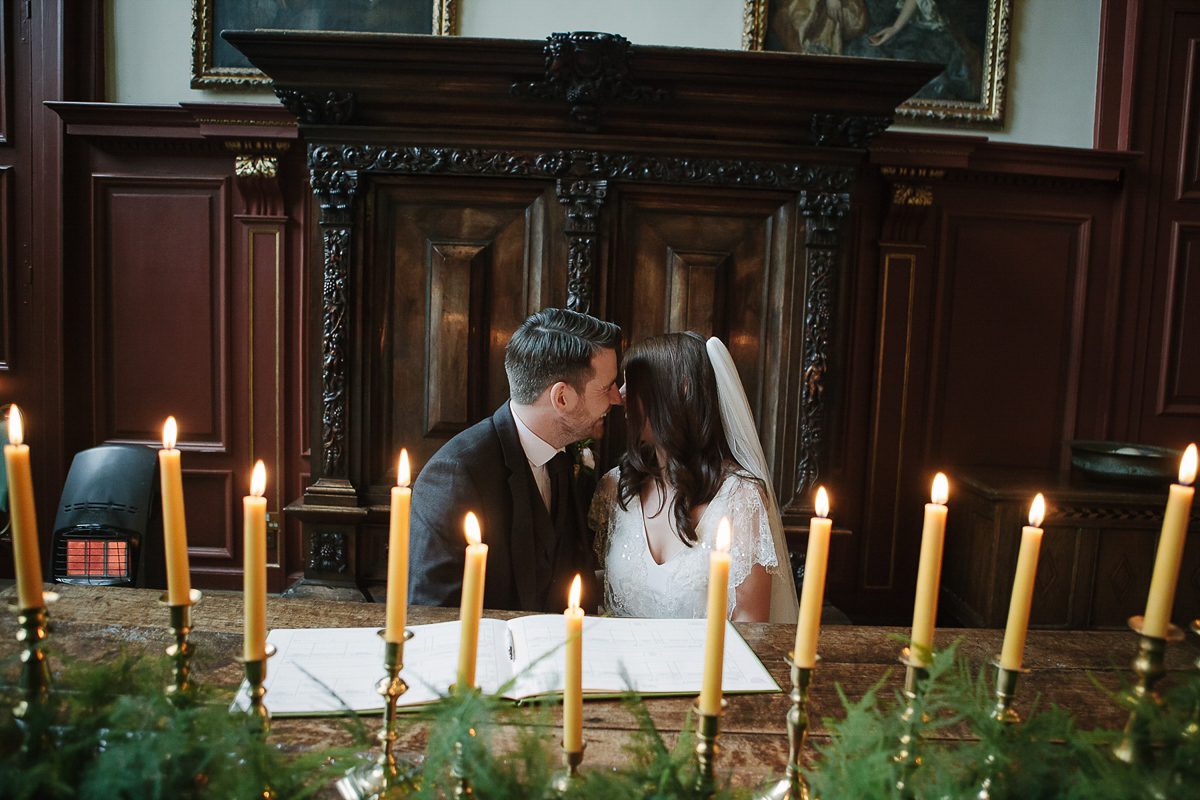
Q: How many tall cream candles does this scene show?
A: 11